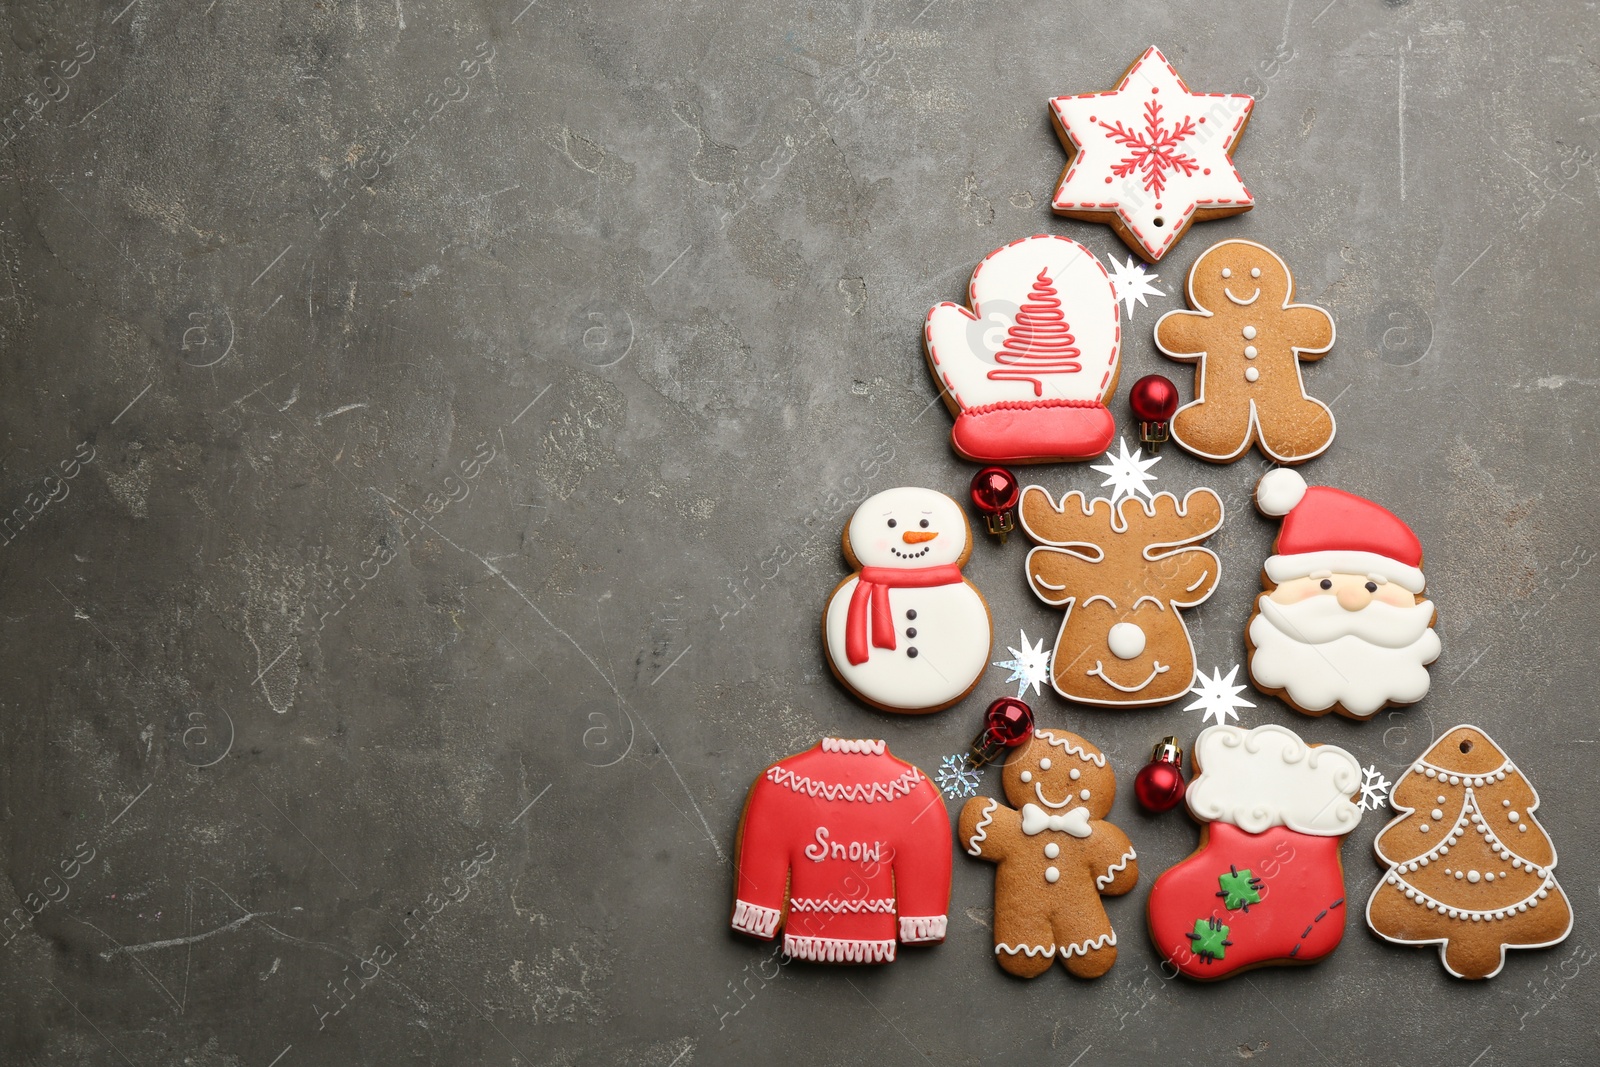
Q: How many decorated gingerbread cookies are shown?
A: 10